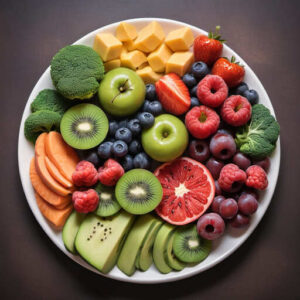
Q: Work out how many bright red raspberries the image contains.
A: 8